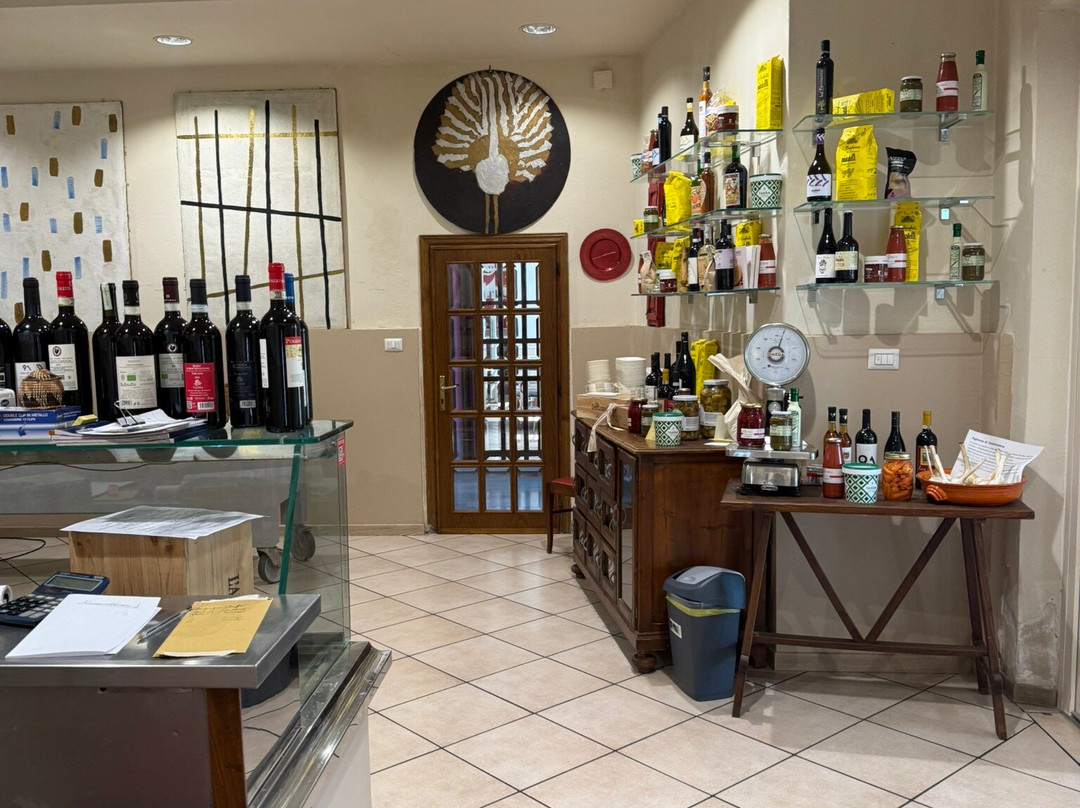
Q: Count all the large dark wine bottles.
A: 10